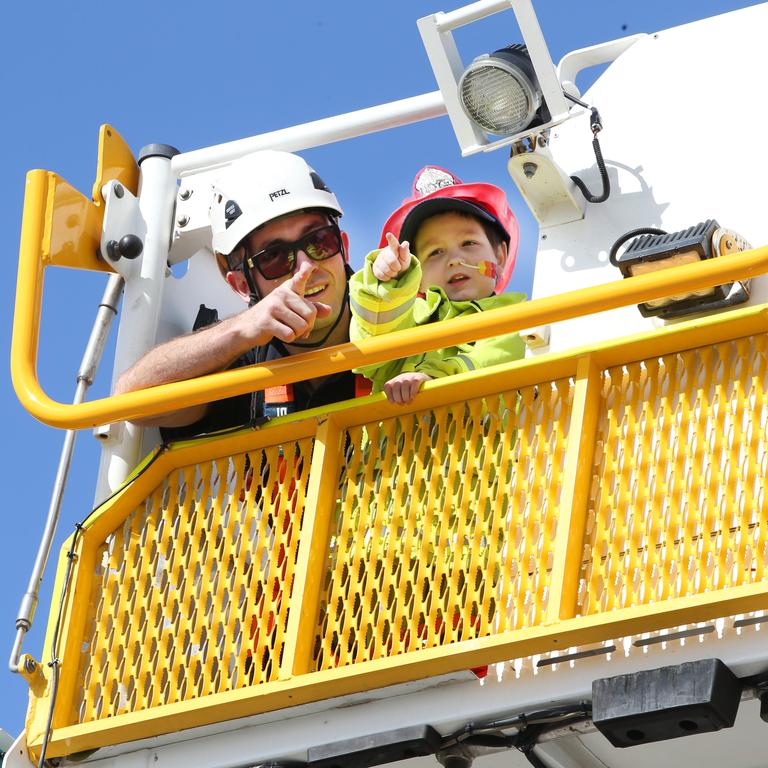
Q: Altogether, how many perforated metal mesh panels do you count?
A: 3